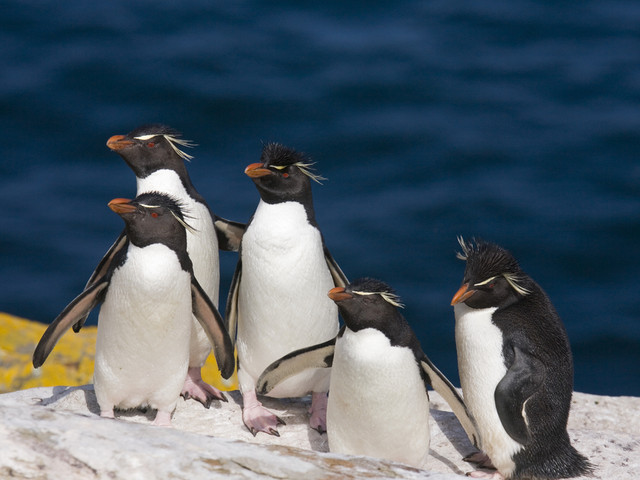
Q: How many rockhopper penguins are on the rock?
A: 5